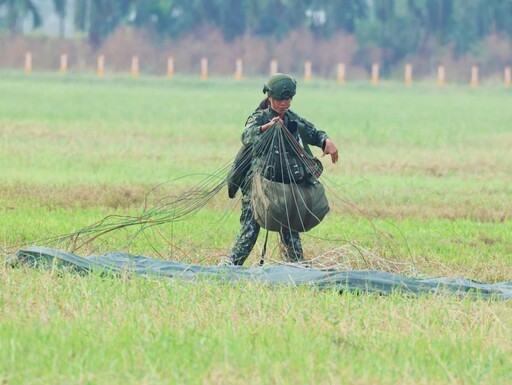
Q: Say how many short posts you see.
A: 15